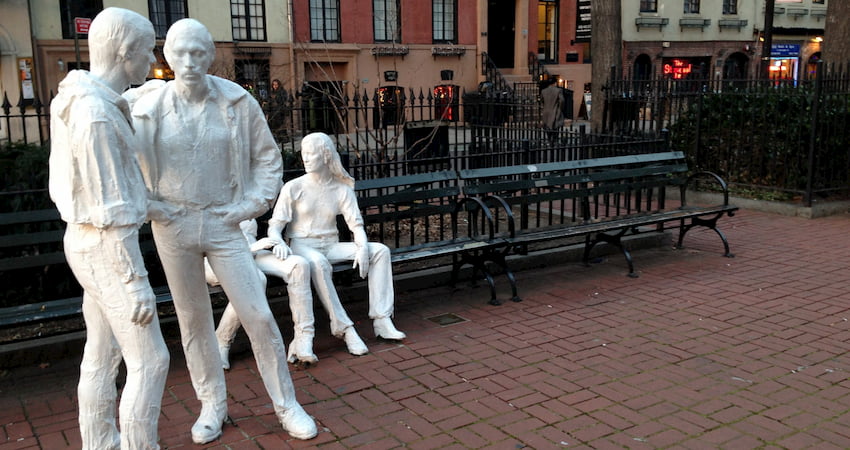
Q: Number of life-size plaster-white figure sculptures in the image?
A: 4